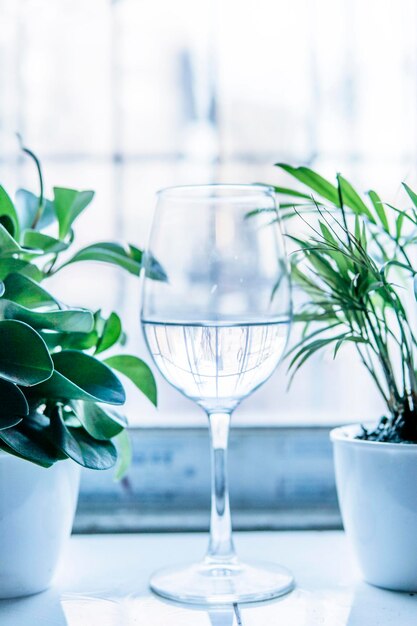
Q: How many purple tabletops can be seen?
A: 0